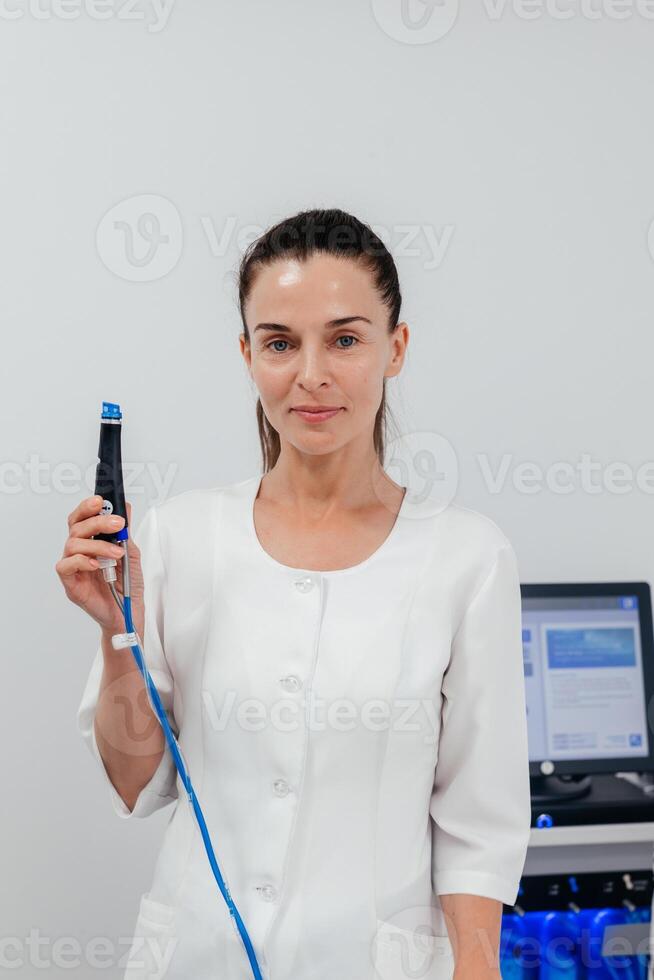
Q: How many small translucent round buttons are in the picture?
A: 4